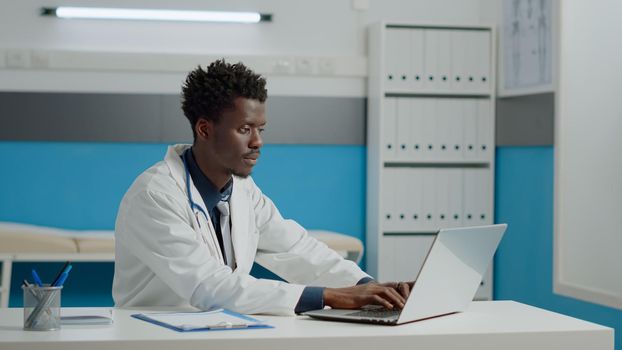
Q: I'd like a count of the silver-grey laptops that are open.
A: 1